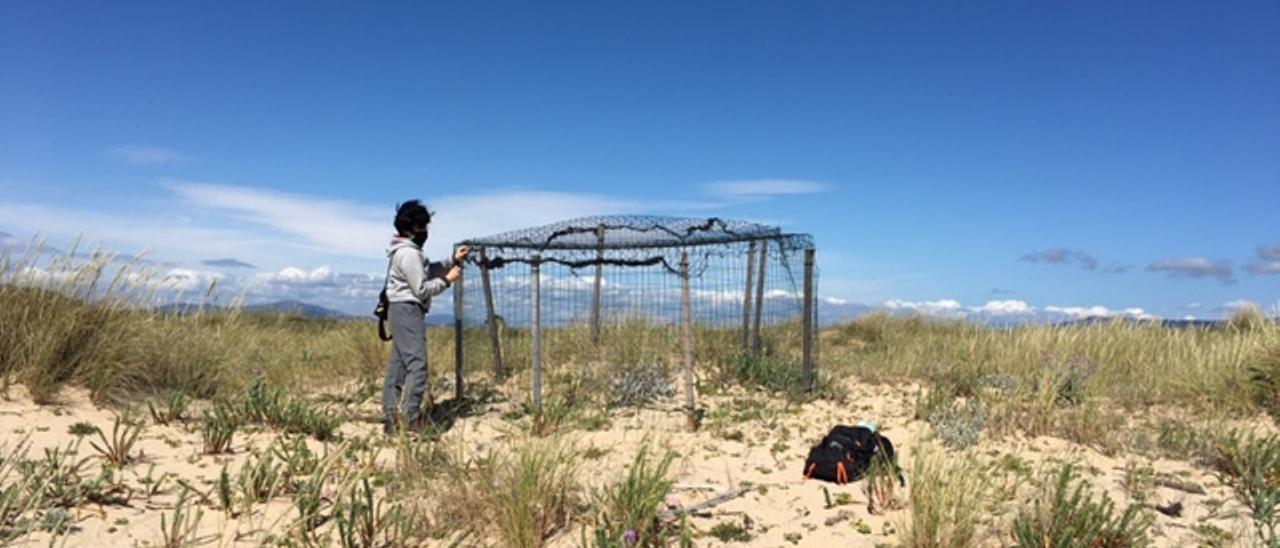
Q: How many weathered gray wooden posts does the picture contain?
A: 8